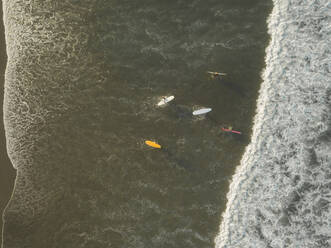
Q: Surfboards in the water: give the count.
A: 5